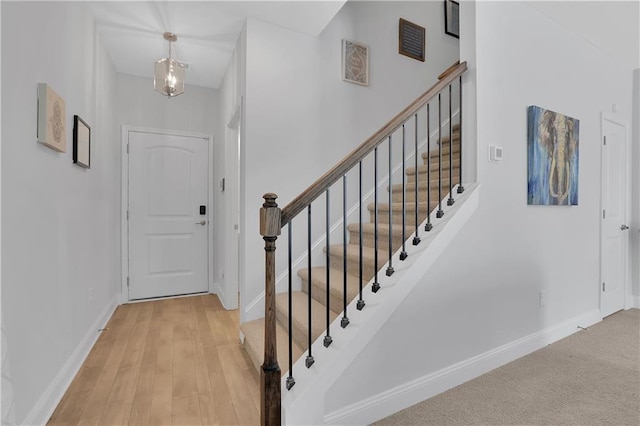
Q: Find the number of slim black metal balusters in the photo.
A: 13